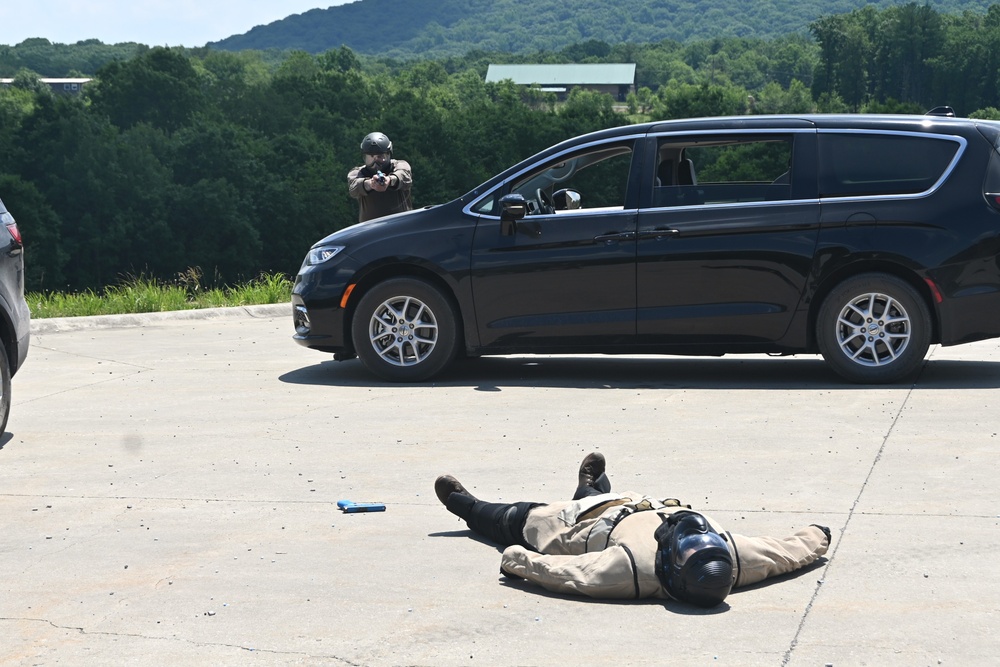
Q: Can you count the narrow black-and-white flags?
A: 0